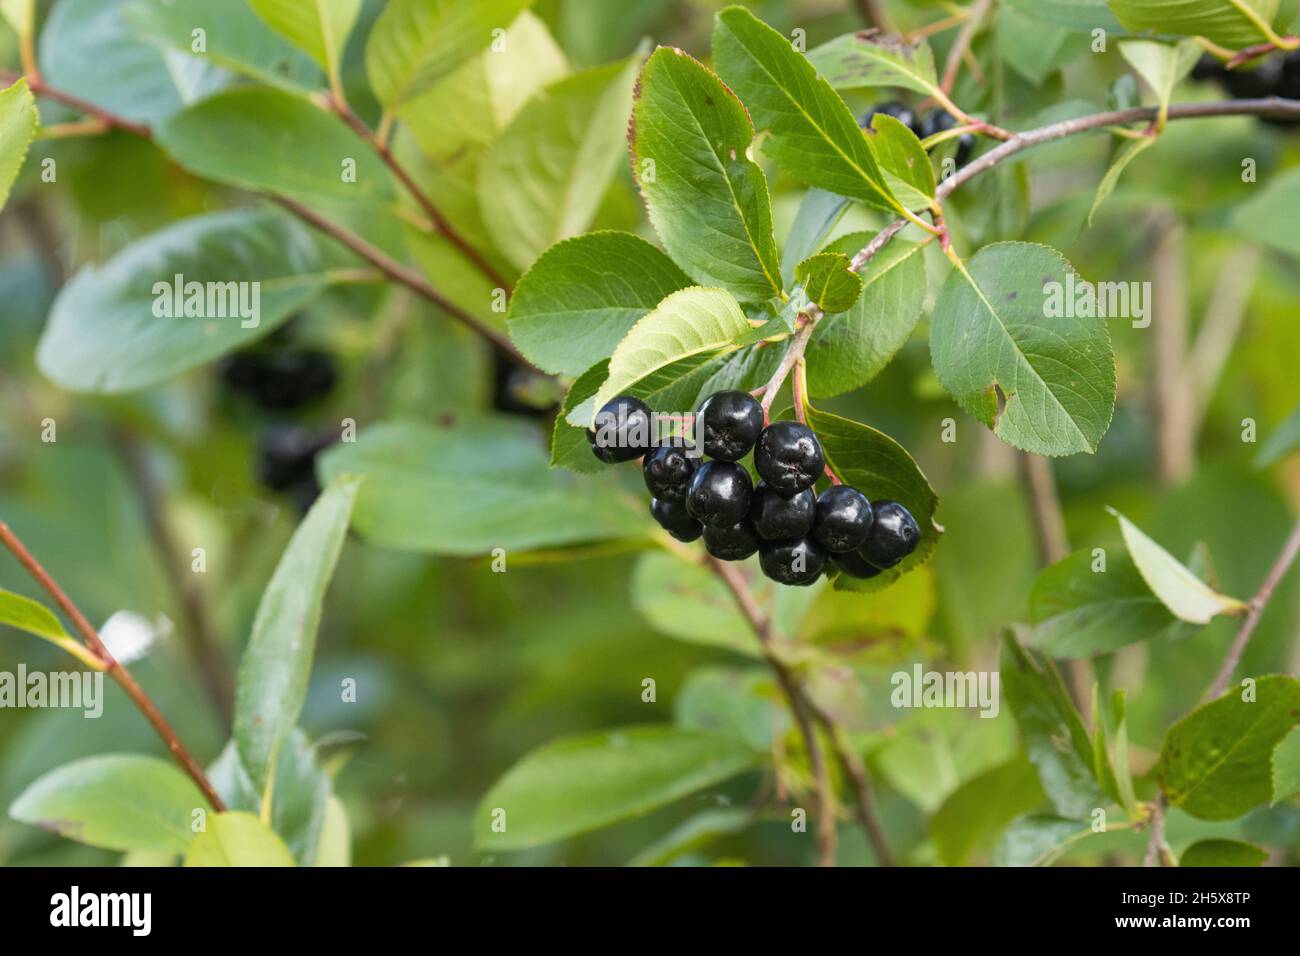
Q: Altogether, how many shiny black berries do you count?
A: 12